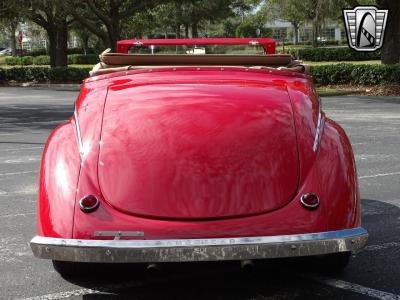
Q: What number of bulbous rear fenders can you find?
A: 2